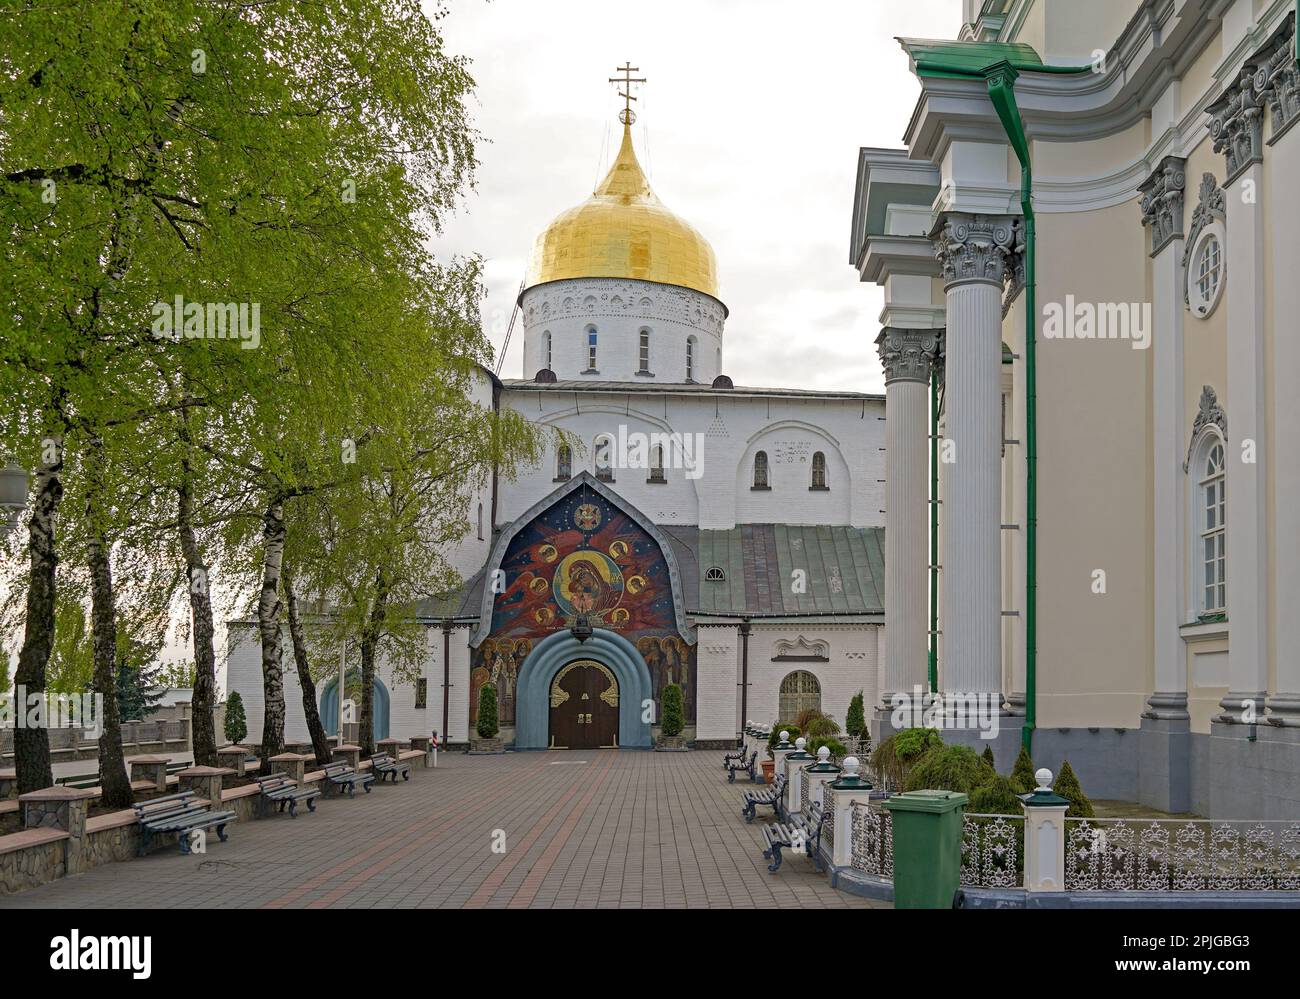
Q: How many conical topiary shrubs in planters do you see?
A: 2